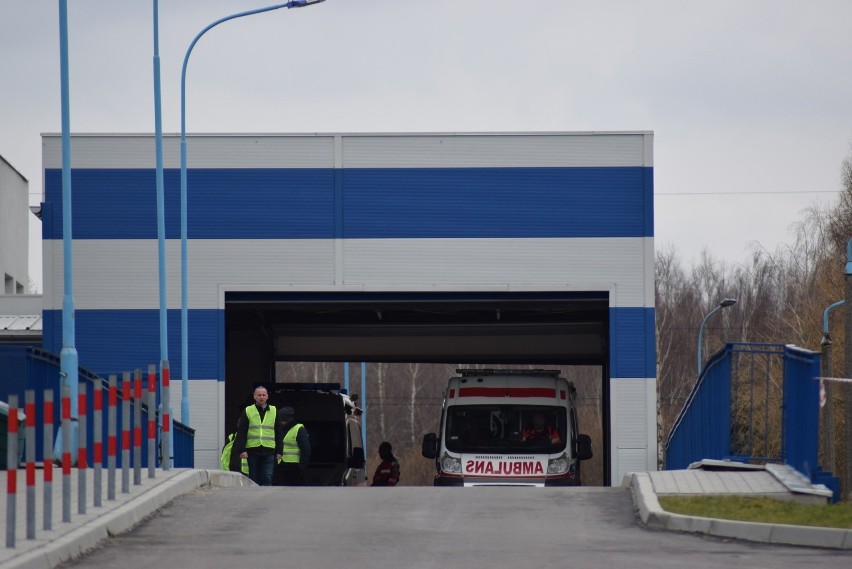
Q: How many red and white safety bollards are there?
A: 11